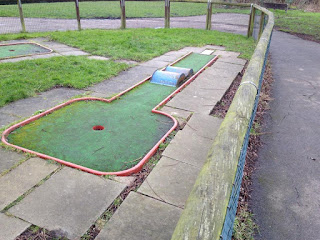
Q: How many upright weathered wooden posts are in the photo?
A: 7